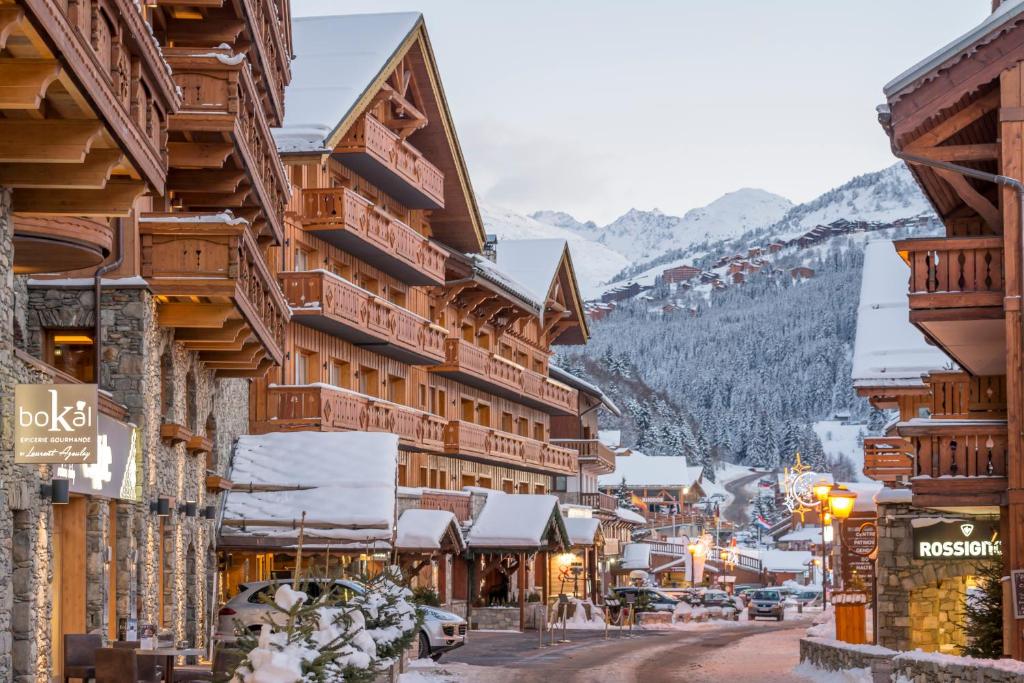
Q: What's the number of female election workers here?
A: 0